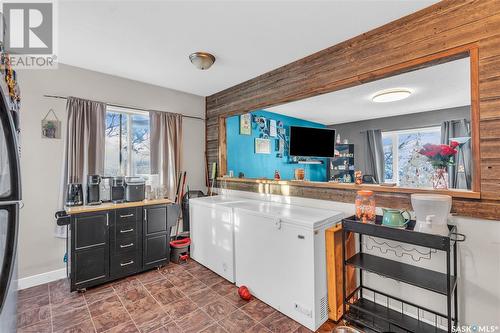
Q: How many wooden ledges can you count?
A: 1